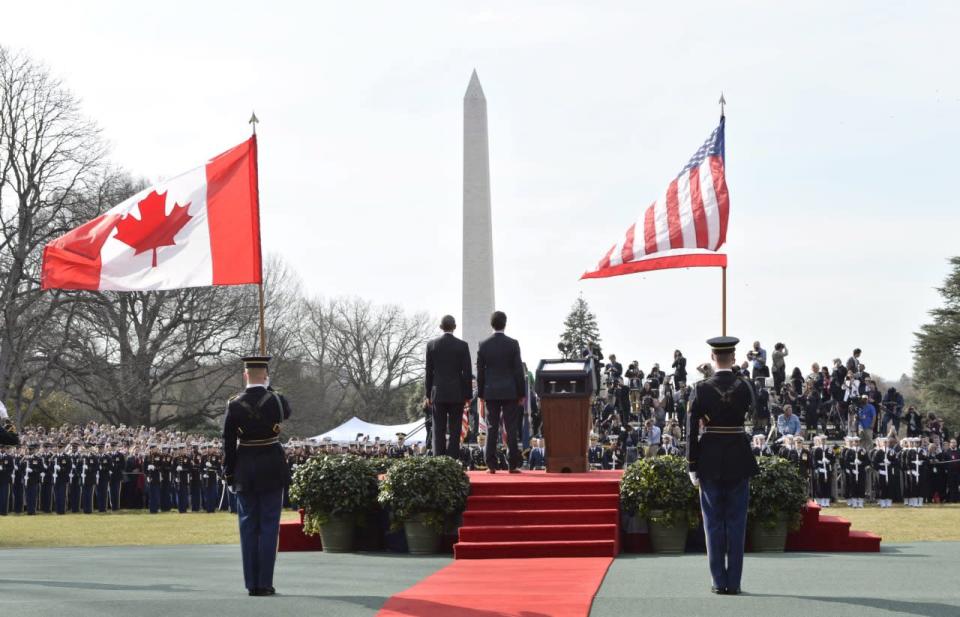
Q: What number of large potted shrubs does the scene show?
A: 4